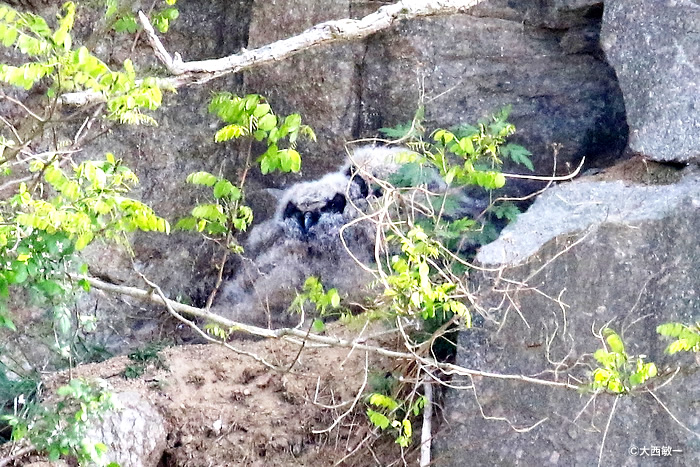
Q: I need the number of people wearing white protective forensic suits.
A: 0